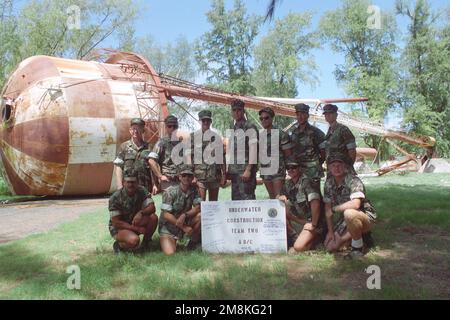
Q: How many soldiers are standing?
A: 7